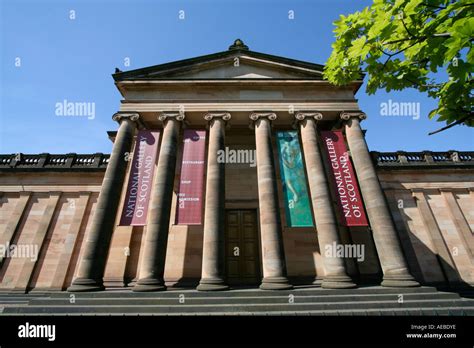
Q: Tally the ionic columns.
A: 6